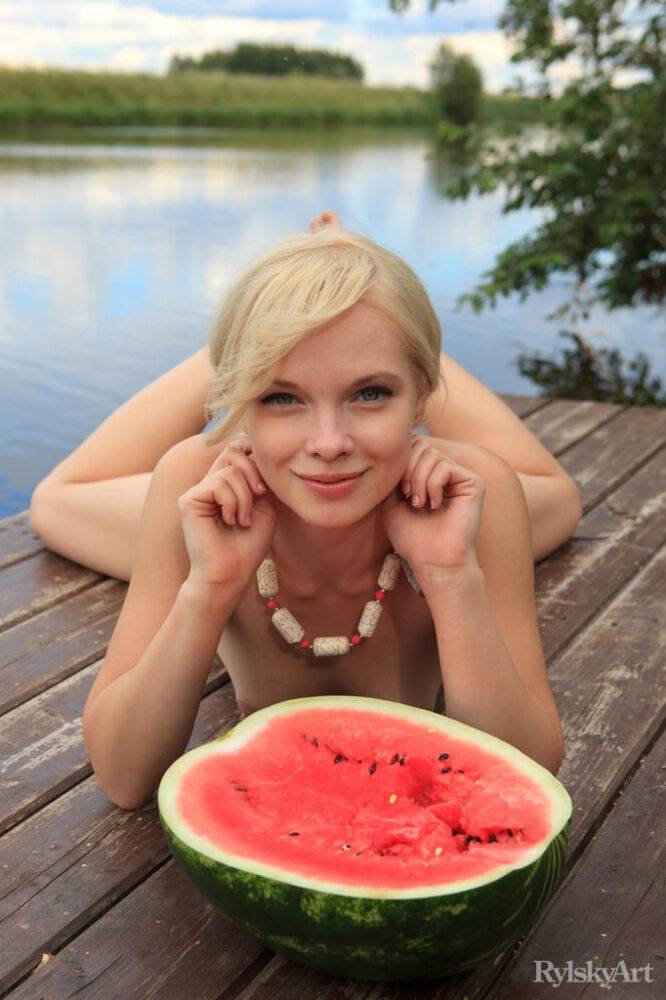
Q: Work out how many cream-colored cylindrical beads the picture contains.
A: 5